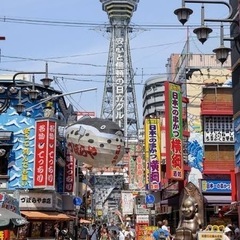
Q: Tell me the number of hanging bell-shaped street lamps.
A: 6